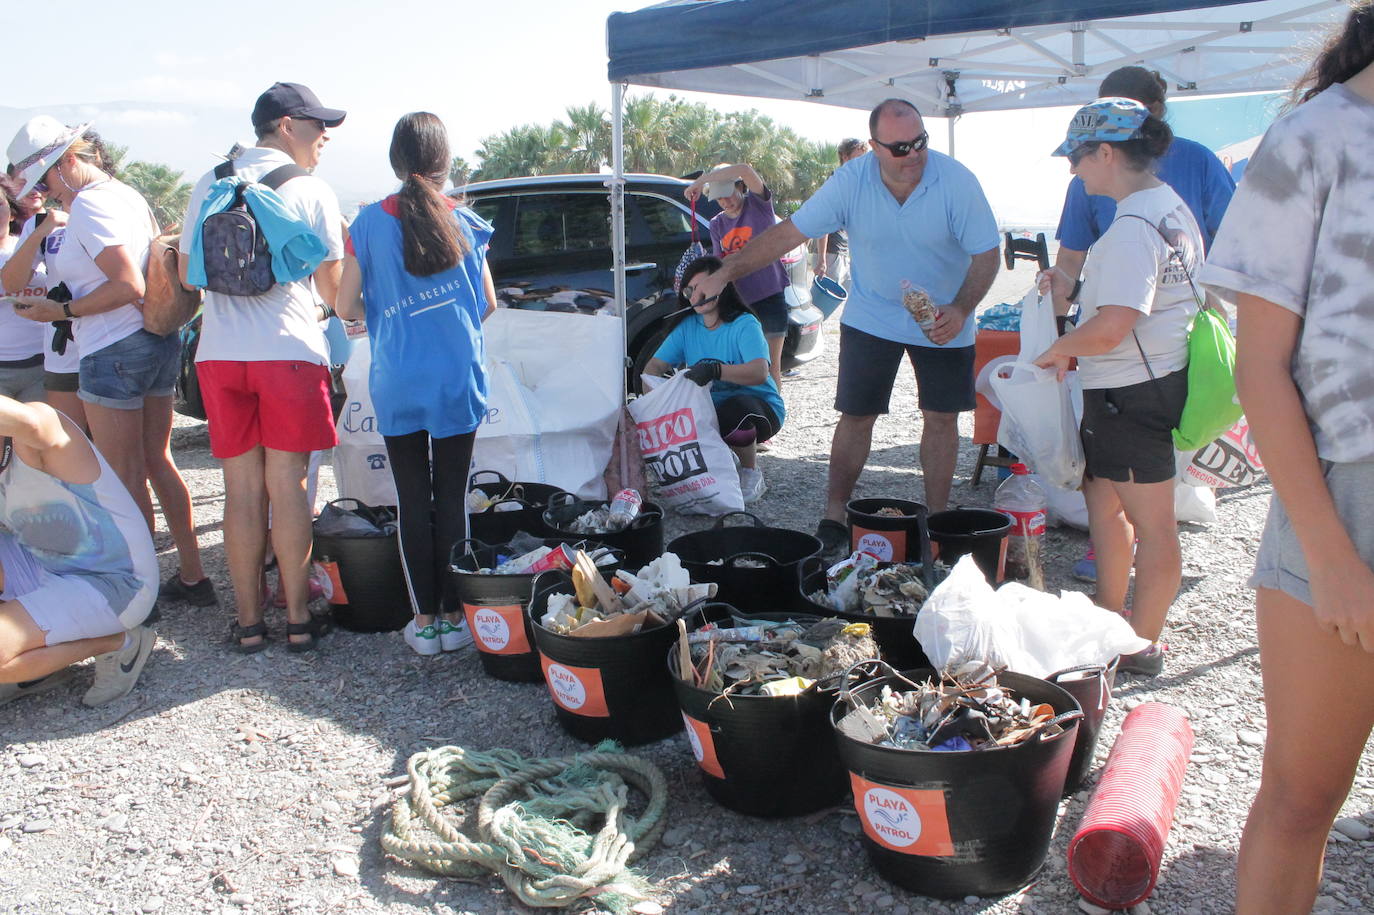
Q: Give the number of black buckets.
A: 12